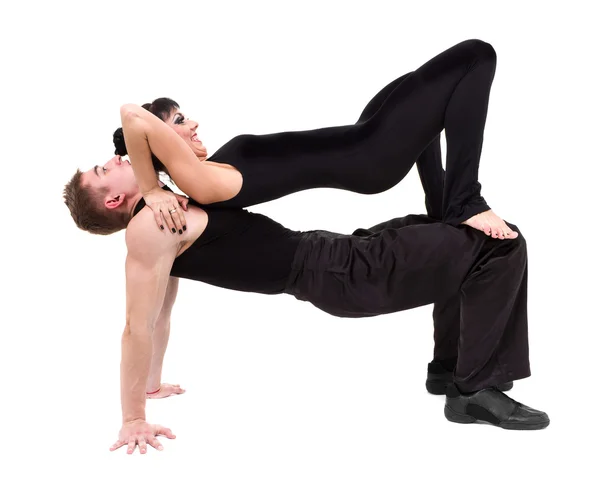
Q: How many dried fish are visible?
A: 0